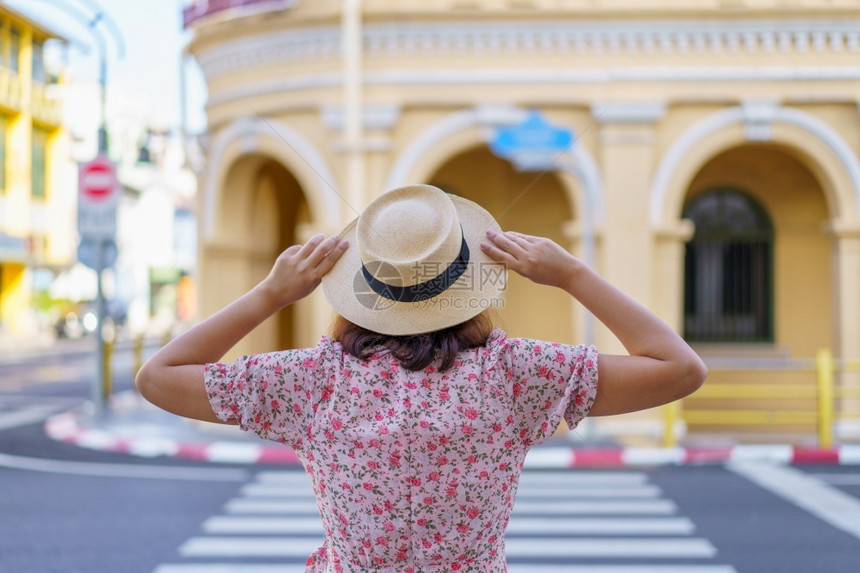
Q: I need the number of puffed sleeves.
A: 2